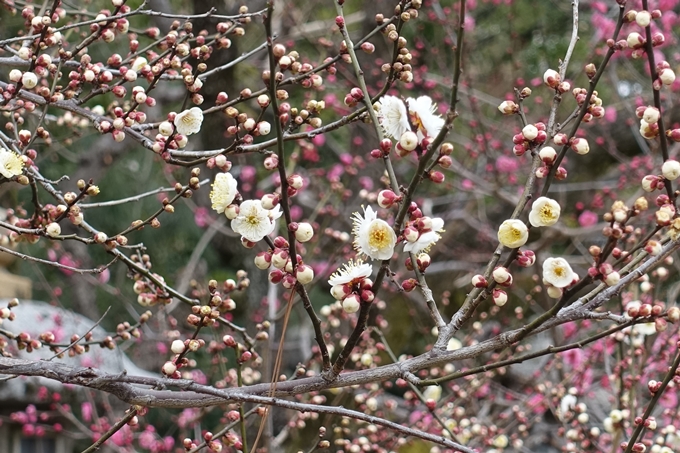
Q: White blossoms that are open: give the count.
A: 12